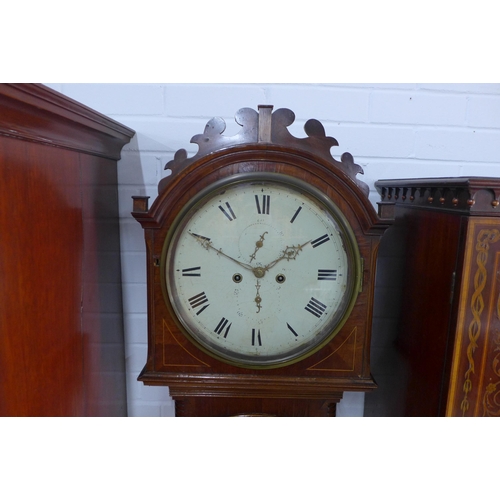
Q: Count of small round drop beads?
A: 10